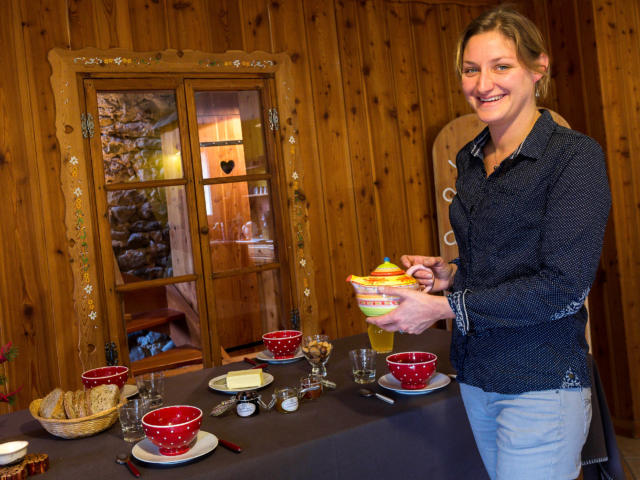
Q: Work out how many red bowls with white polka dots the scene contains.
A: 4